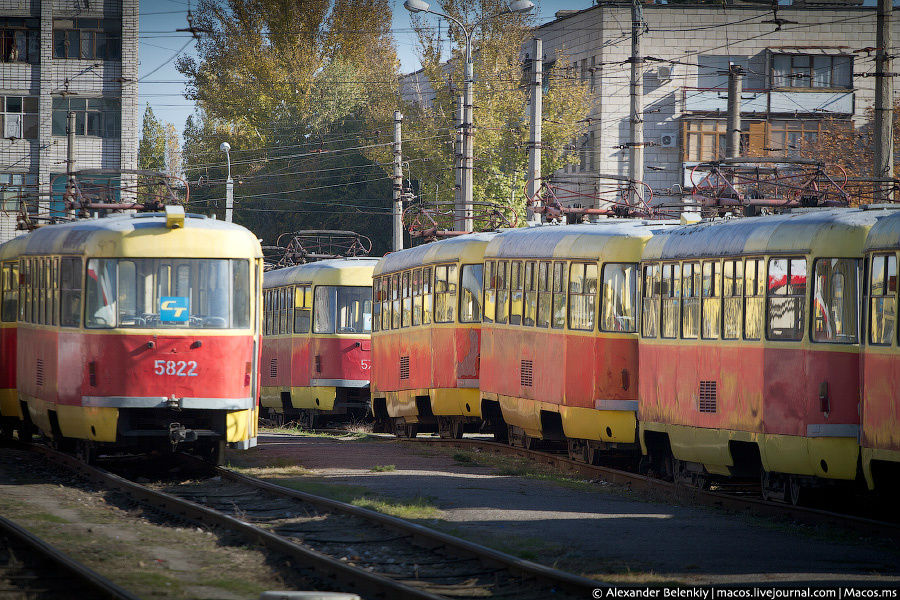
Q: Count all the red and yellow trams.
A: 7